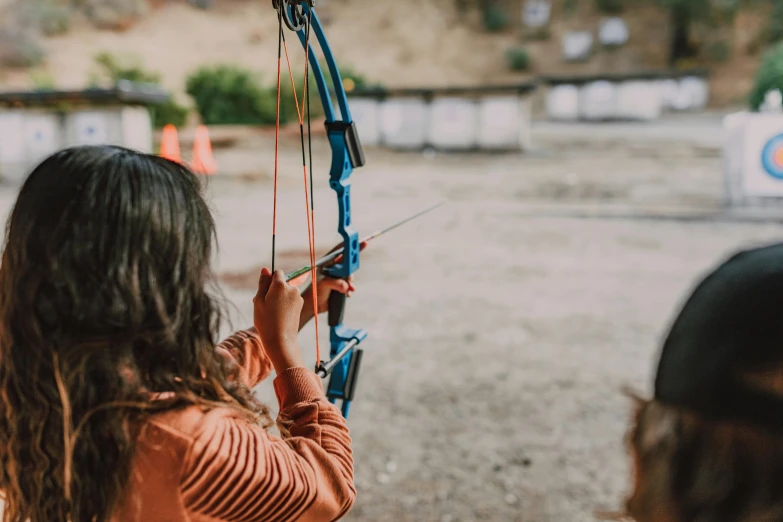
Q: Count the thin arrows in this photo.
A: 1